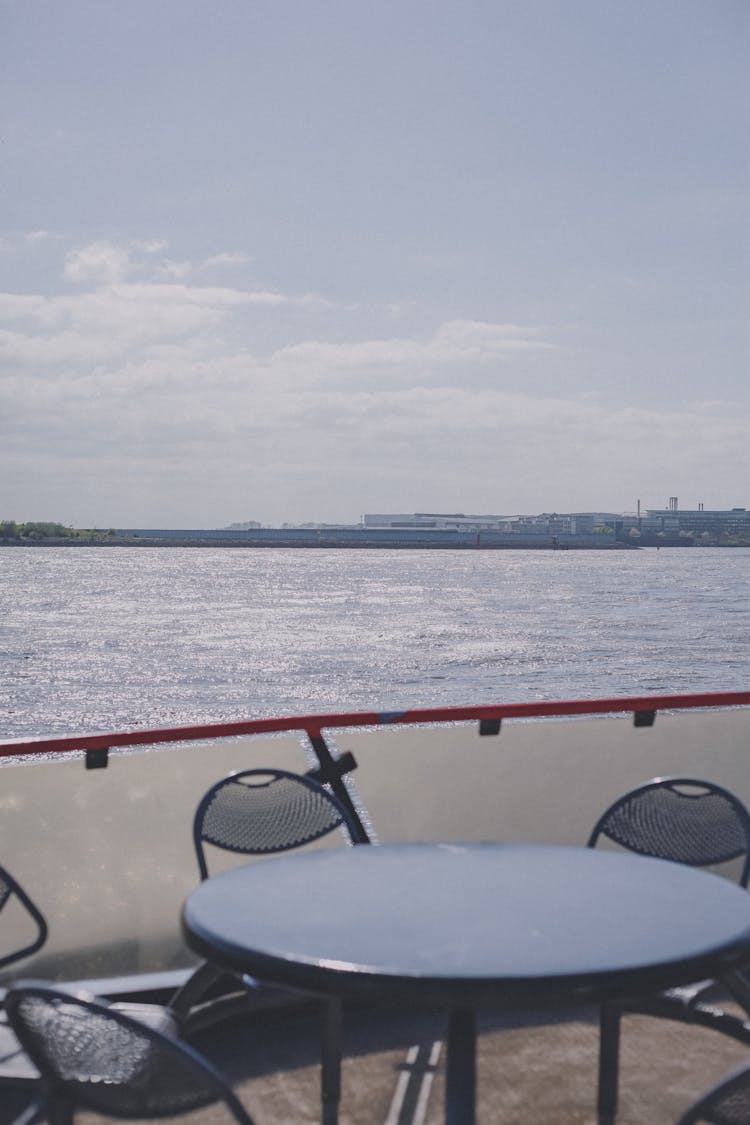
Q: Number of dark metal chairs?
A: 5